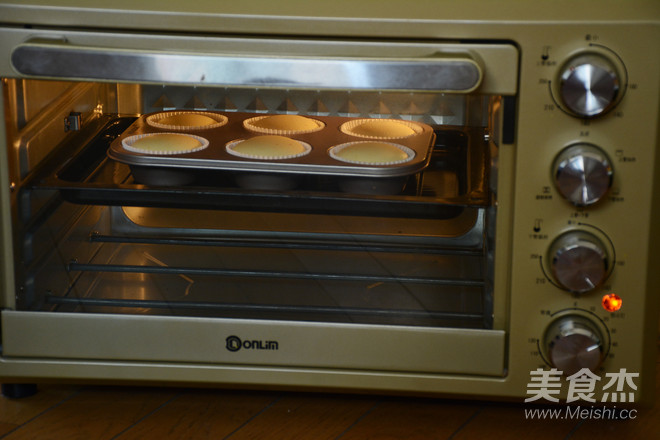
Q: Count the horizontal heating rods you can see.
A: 3